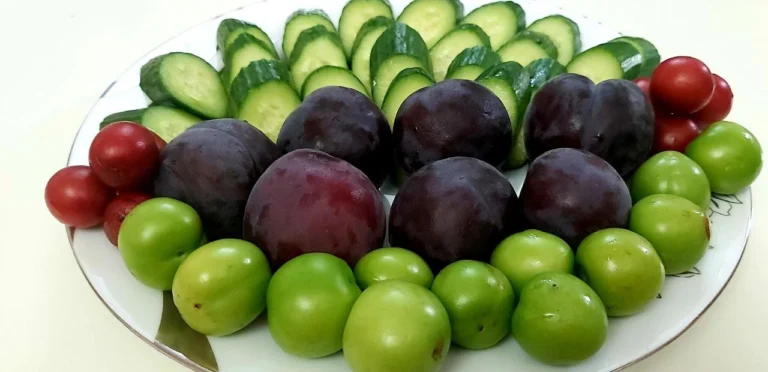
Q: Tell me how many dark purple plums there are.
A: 7